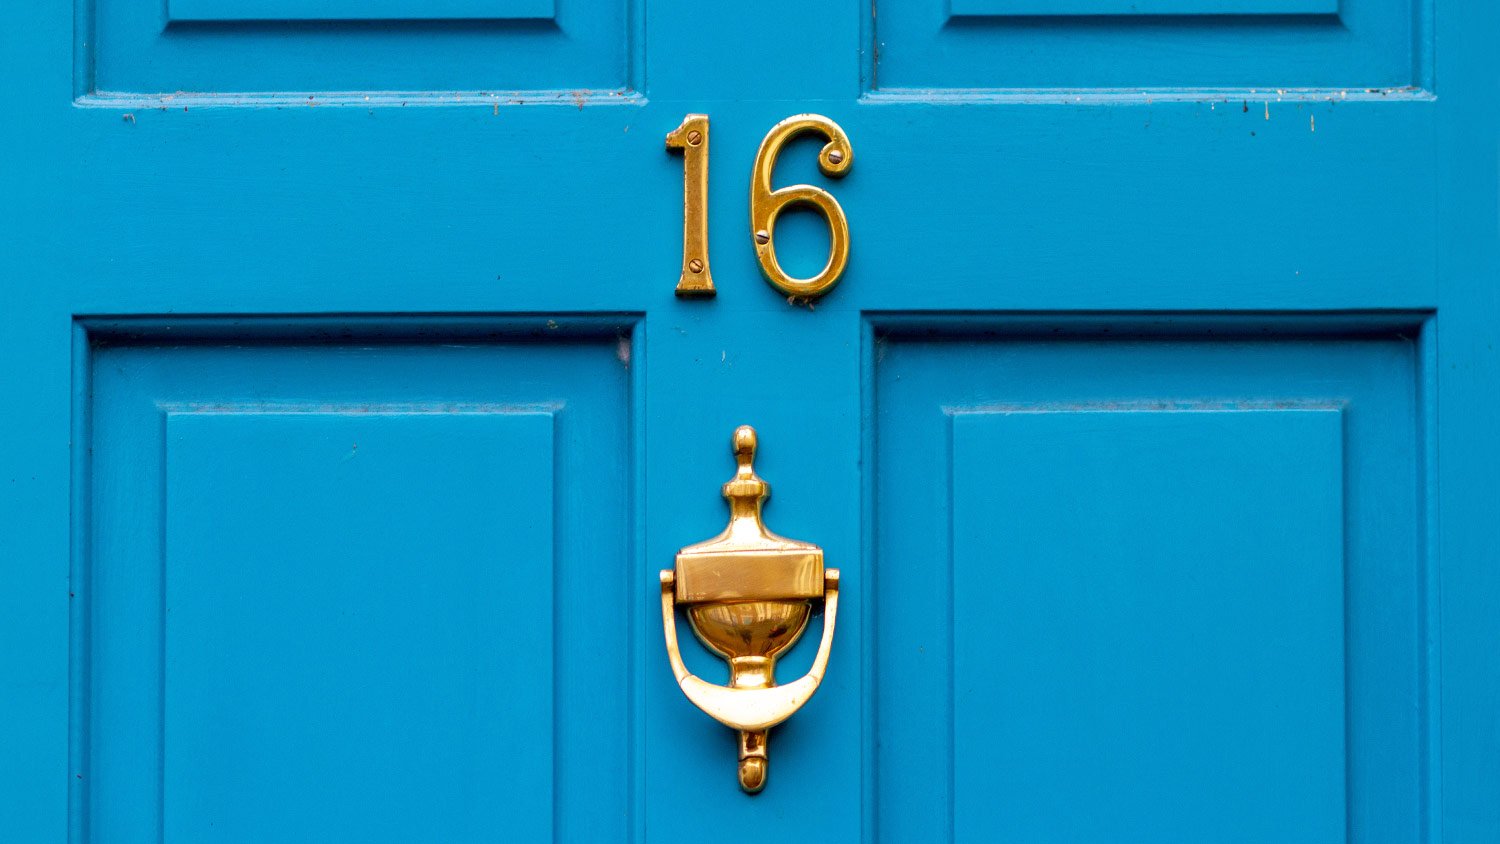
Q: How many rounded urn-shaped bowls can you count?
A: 1